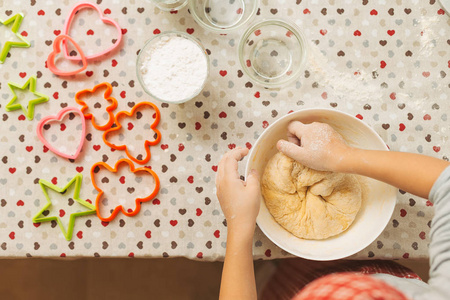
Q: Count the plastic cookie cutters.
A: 9